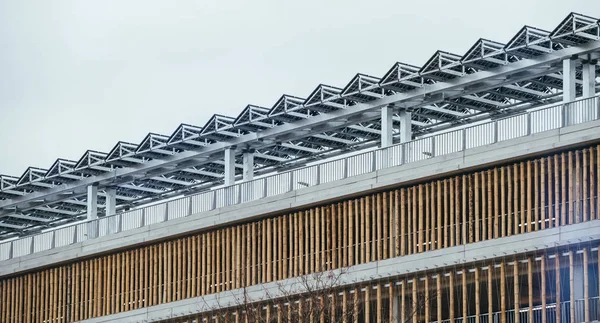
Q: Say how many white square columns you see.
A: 8